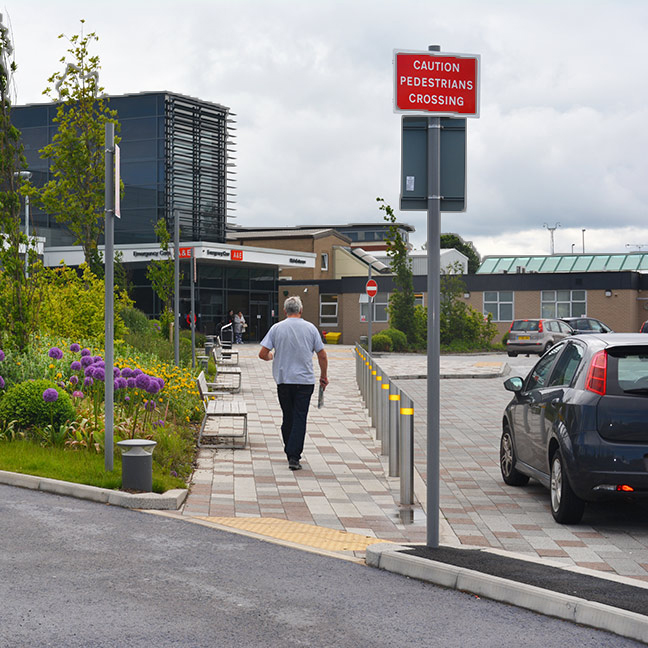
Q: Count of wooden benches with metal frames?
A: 3